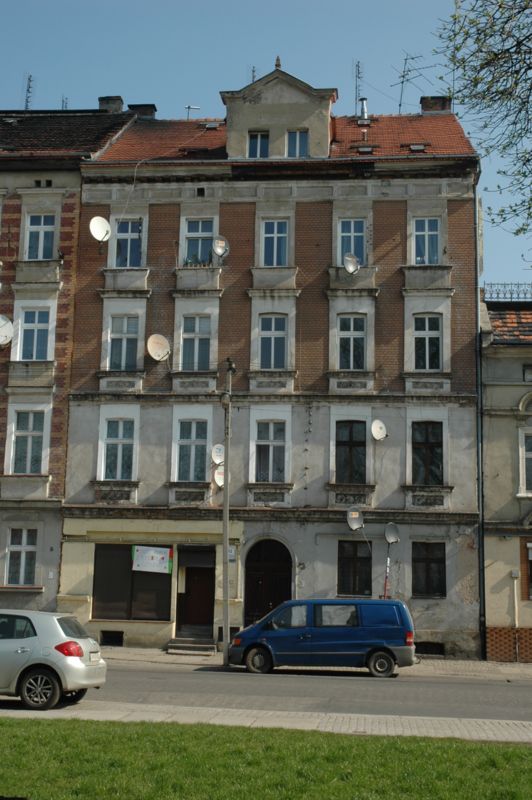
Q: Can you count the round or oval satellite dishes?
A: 10